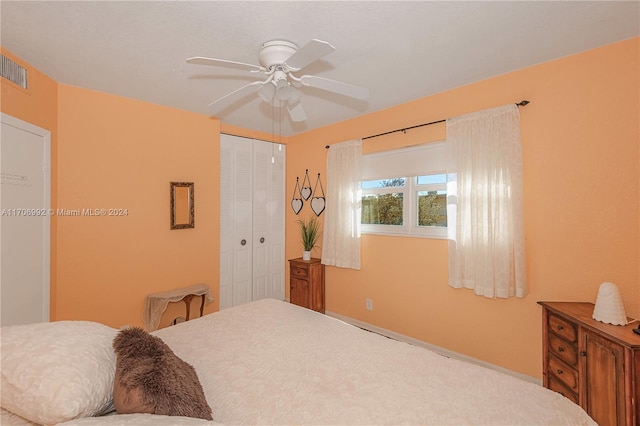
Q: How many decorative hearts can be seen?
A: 3